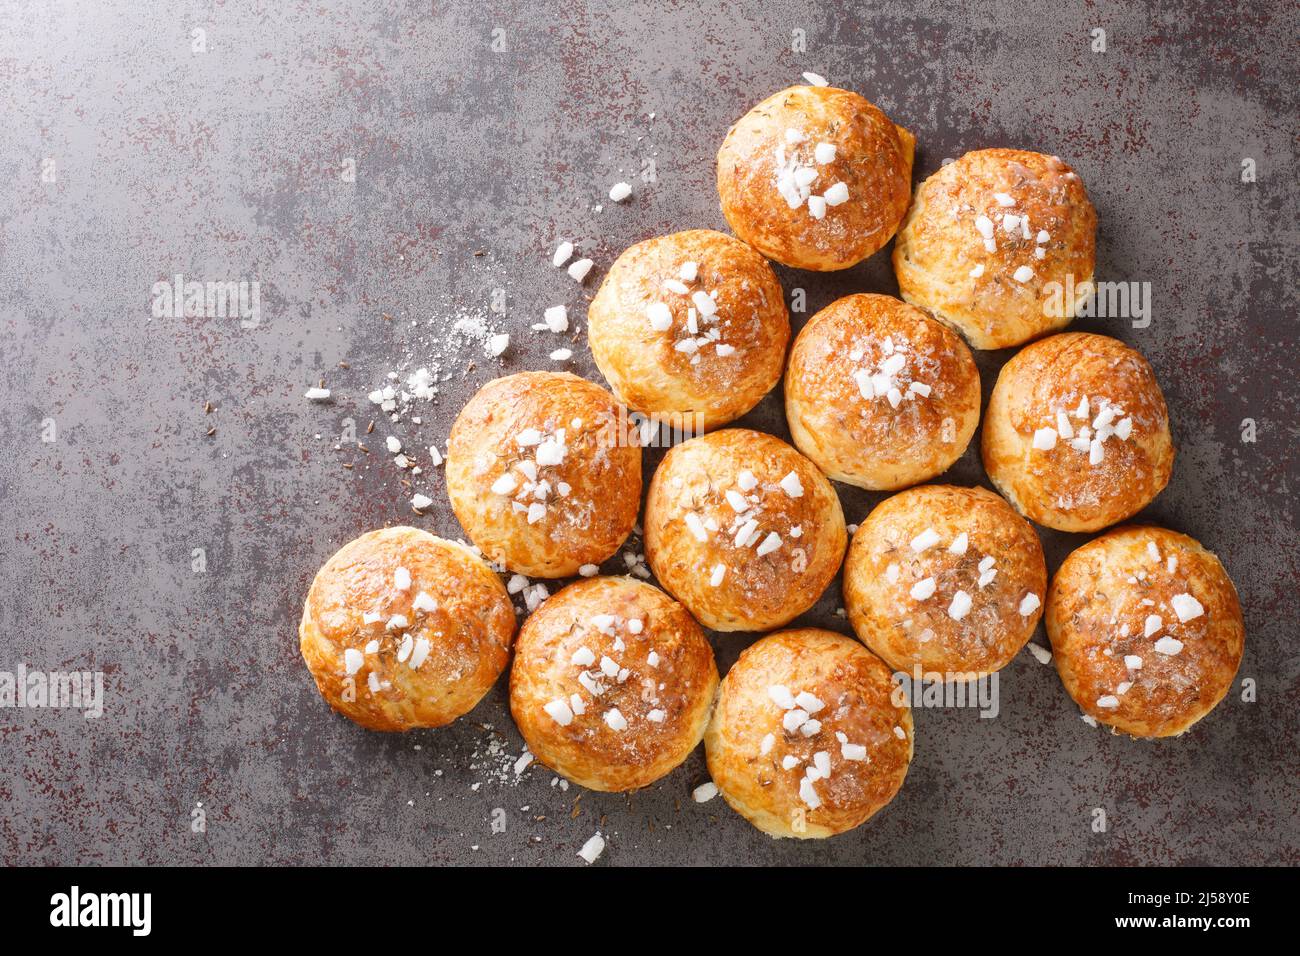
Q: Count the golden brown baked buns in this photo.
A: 12